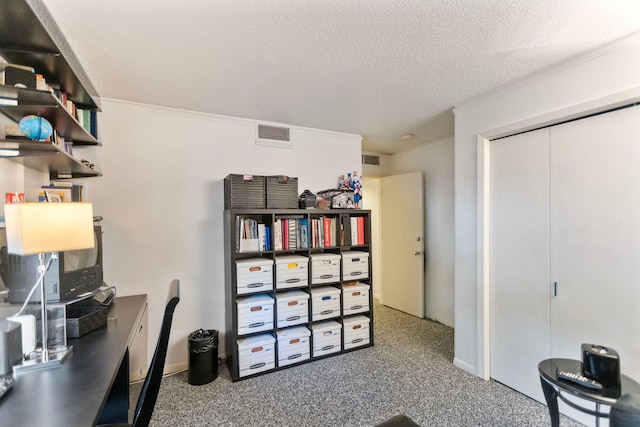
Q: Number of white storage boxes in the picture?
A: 12